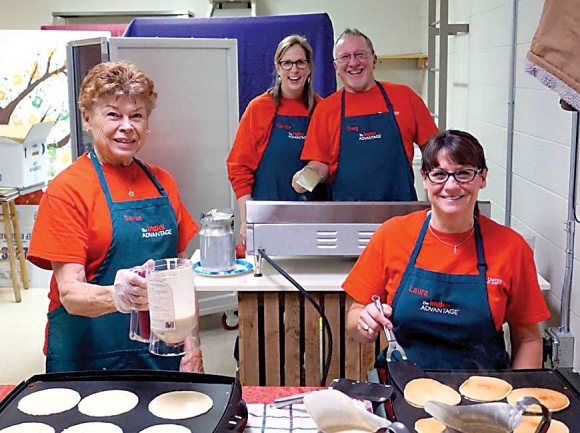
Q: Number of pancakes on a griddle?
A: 11